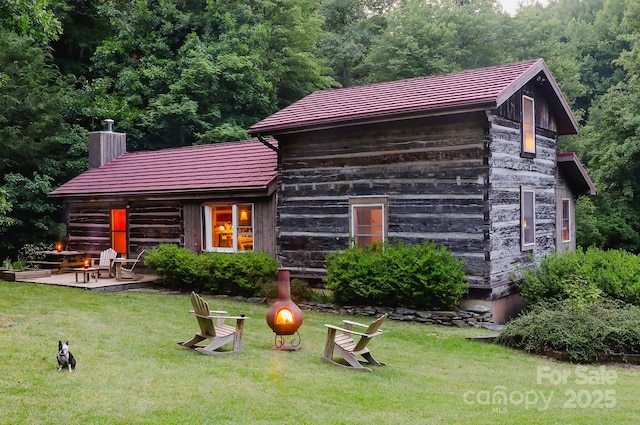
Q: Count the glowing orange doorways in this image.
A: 1